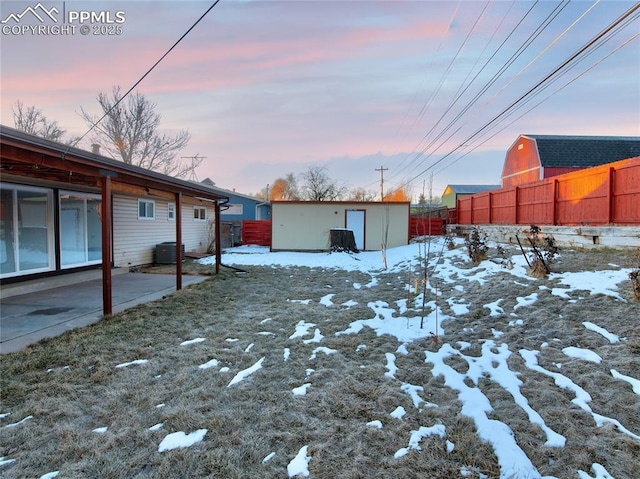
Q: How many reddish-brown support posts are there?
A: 3